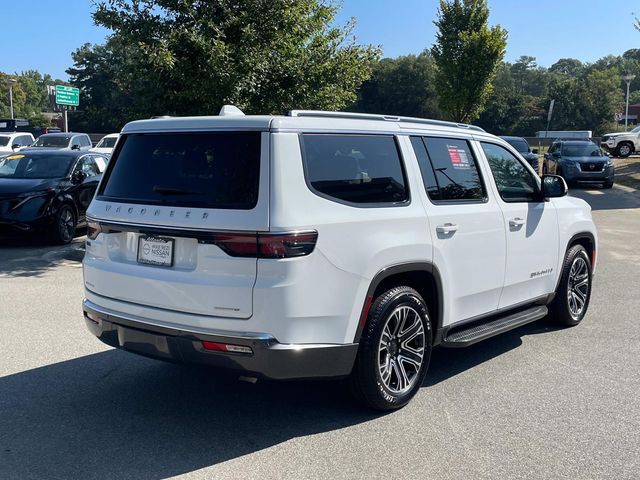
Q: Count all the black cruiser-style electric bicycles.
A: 0